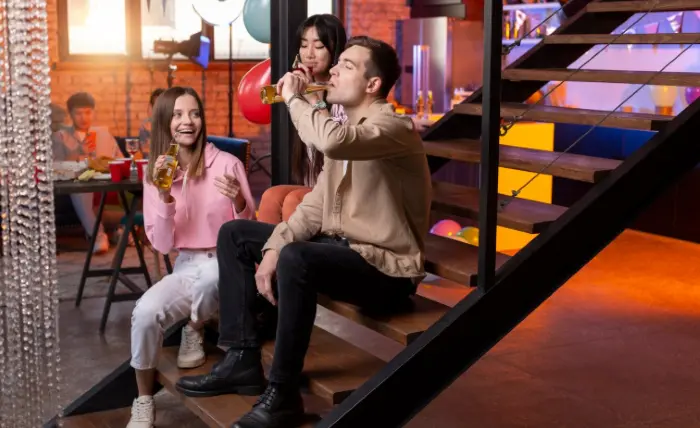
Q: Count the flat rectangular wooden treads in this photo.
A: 11